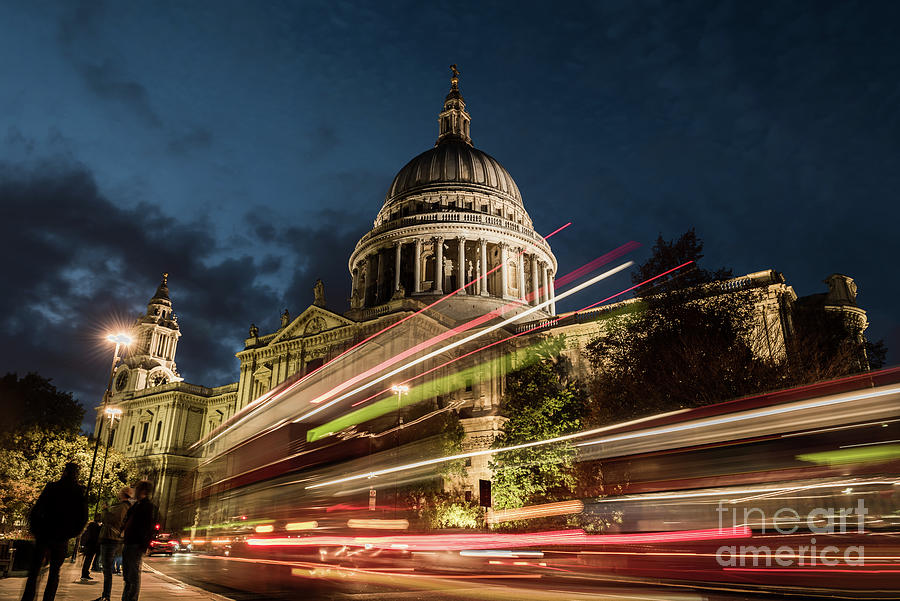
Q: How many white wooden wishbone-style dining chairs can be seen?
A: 0